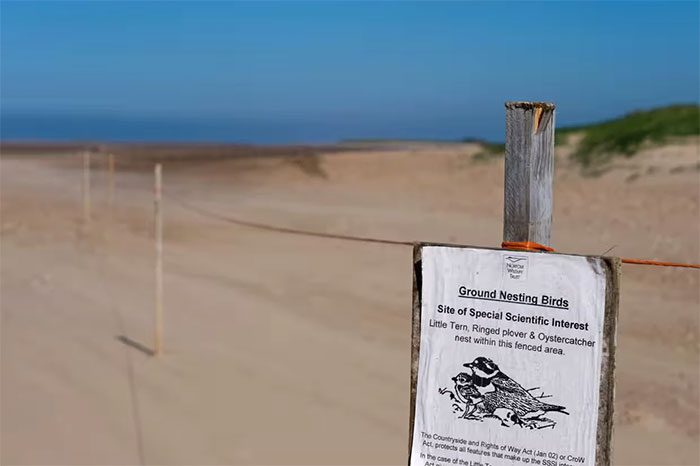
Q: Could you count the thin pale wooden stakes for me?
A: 3